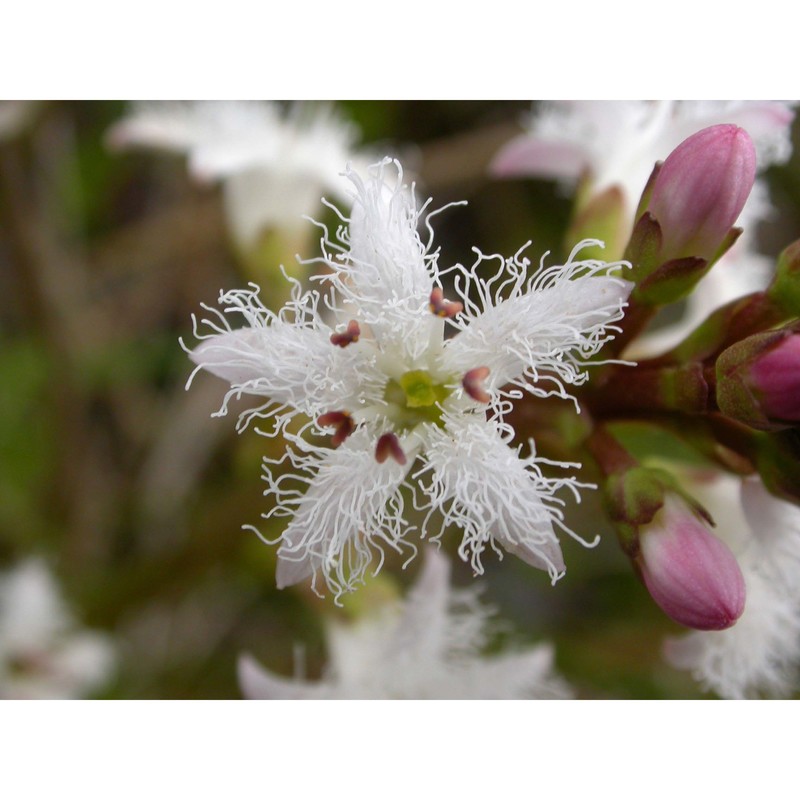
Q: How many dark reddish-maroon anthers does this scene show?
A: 5